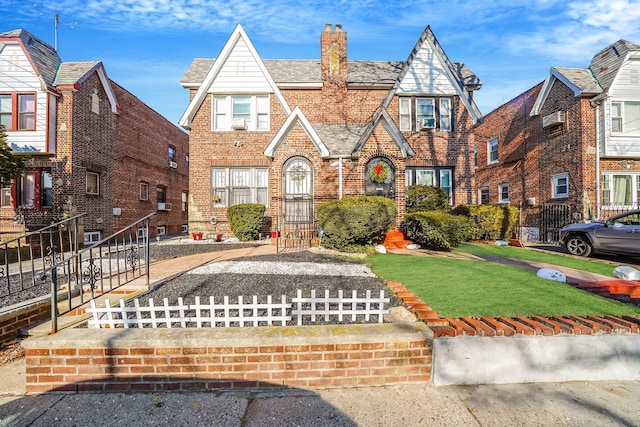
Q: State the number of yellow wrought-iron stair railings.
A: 0